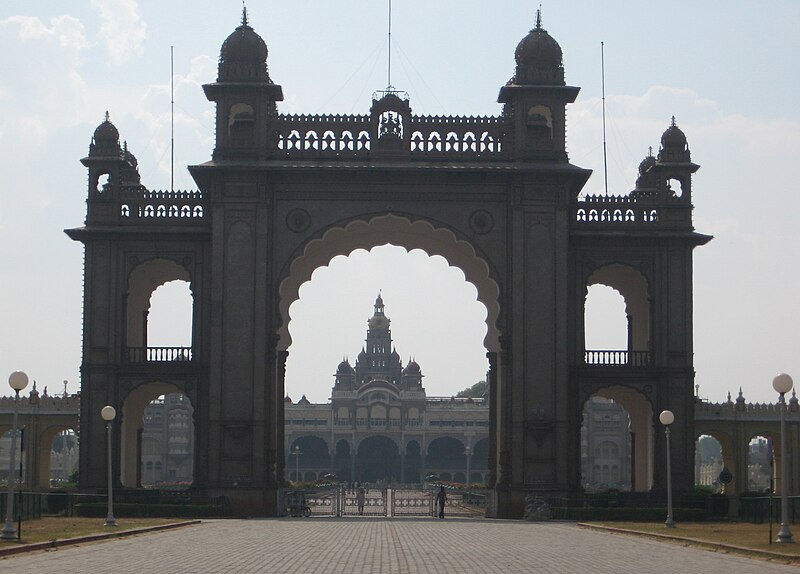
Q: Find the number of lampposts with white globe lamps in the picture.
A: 4